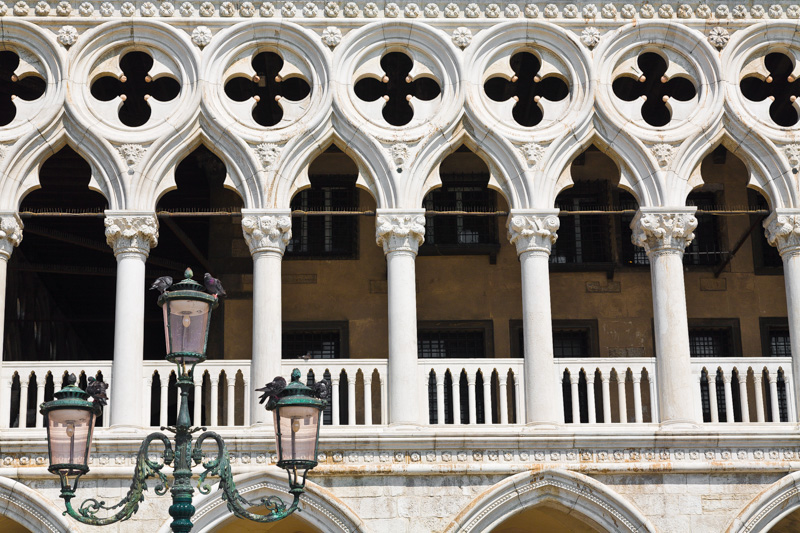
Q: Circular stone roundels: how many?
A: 7